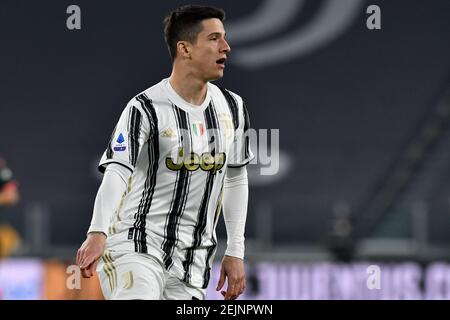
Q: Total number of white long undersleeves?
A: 2